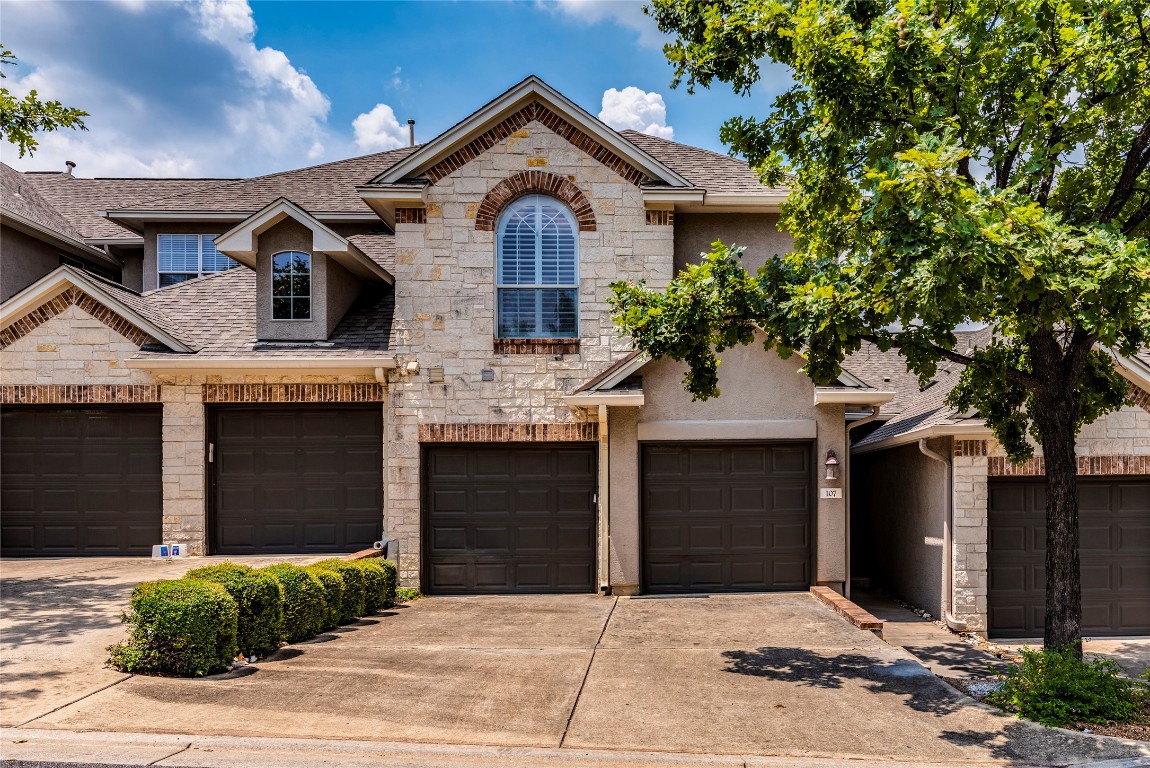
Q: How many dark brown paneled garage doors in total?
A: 5